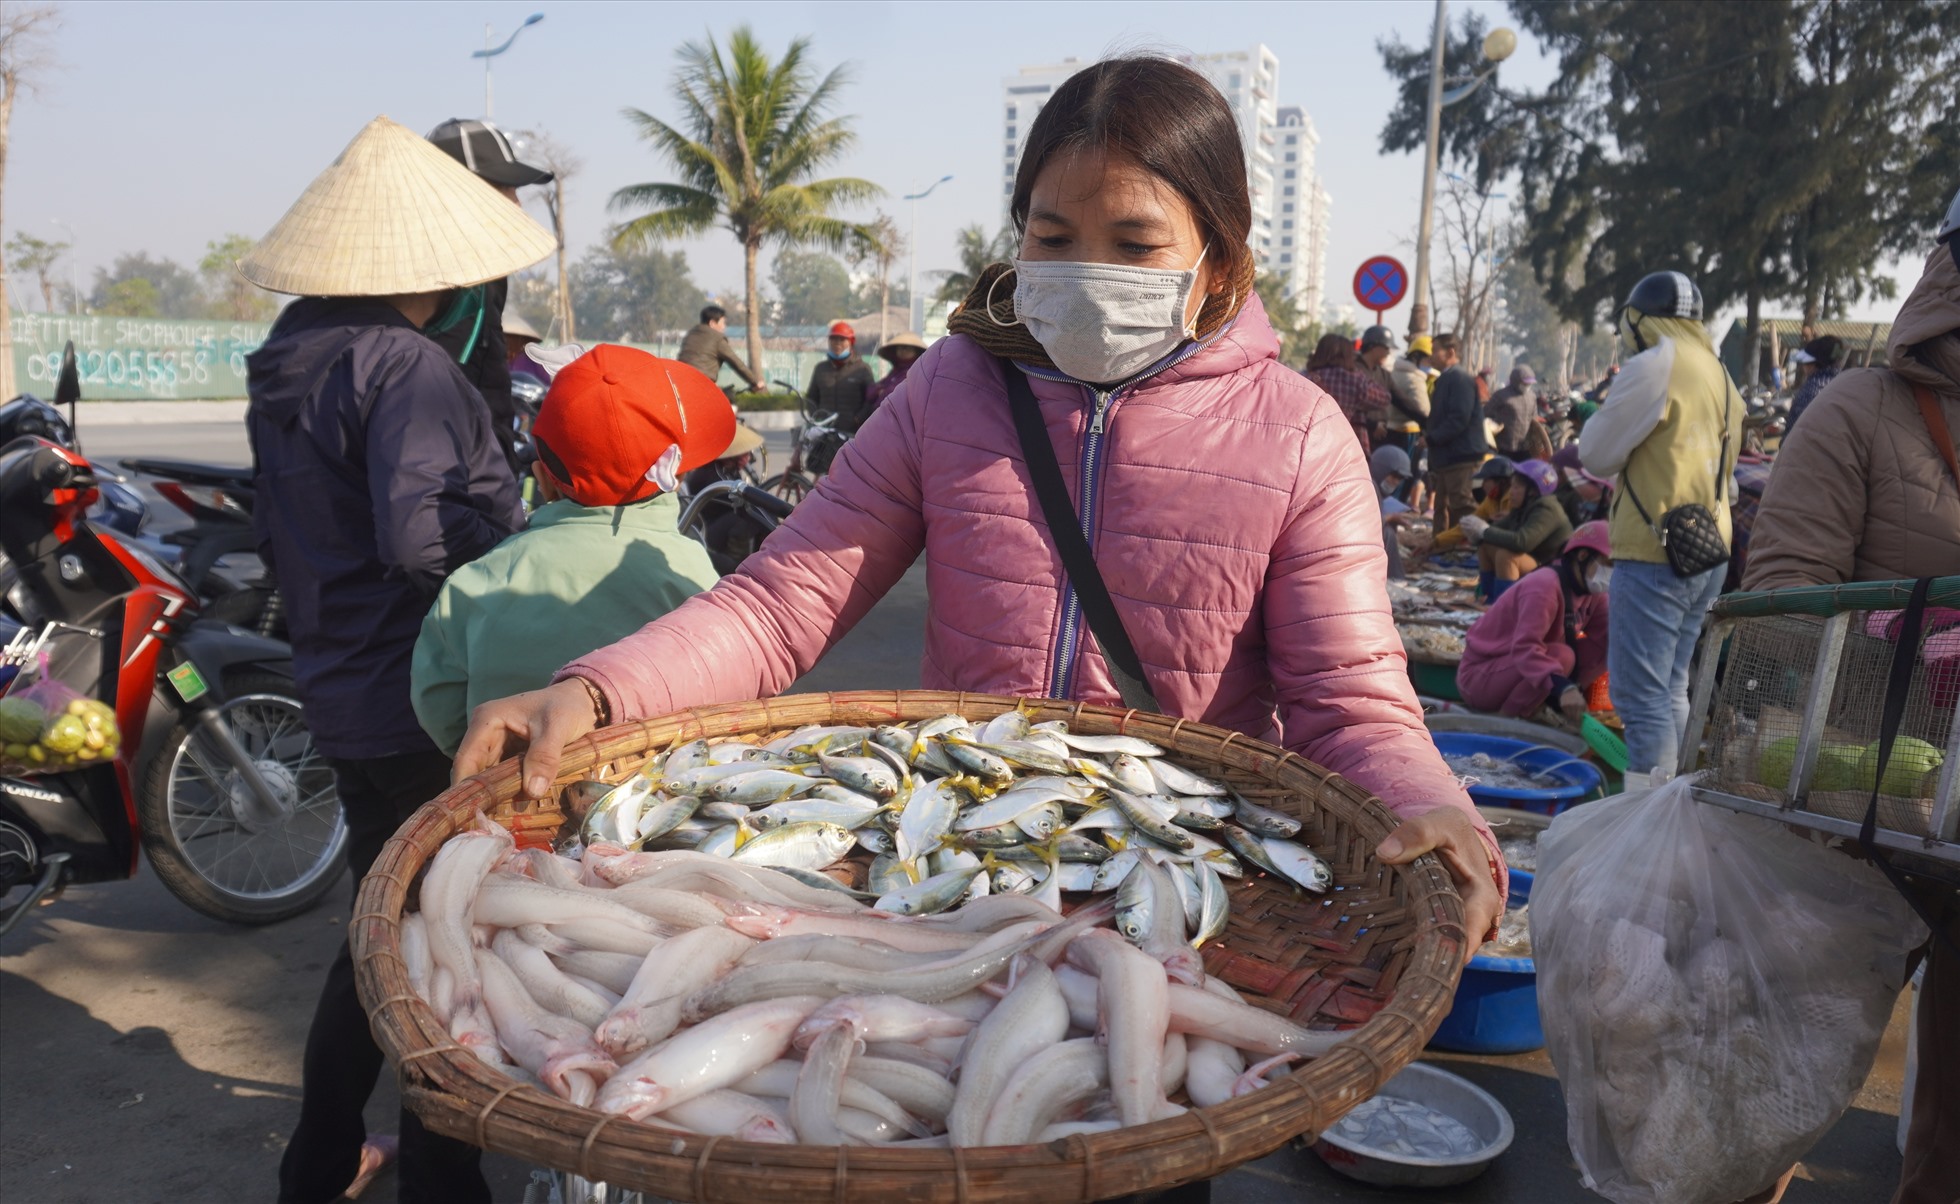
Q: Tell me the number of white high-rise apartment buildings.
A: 2